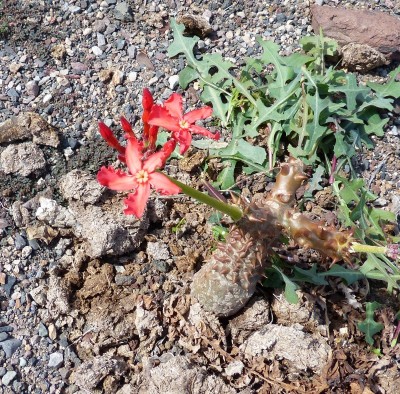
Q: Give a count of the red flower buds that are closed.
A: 3